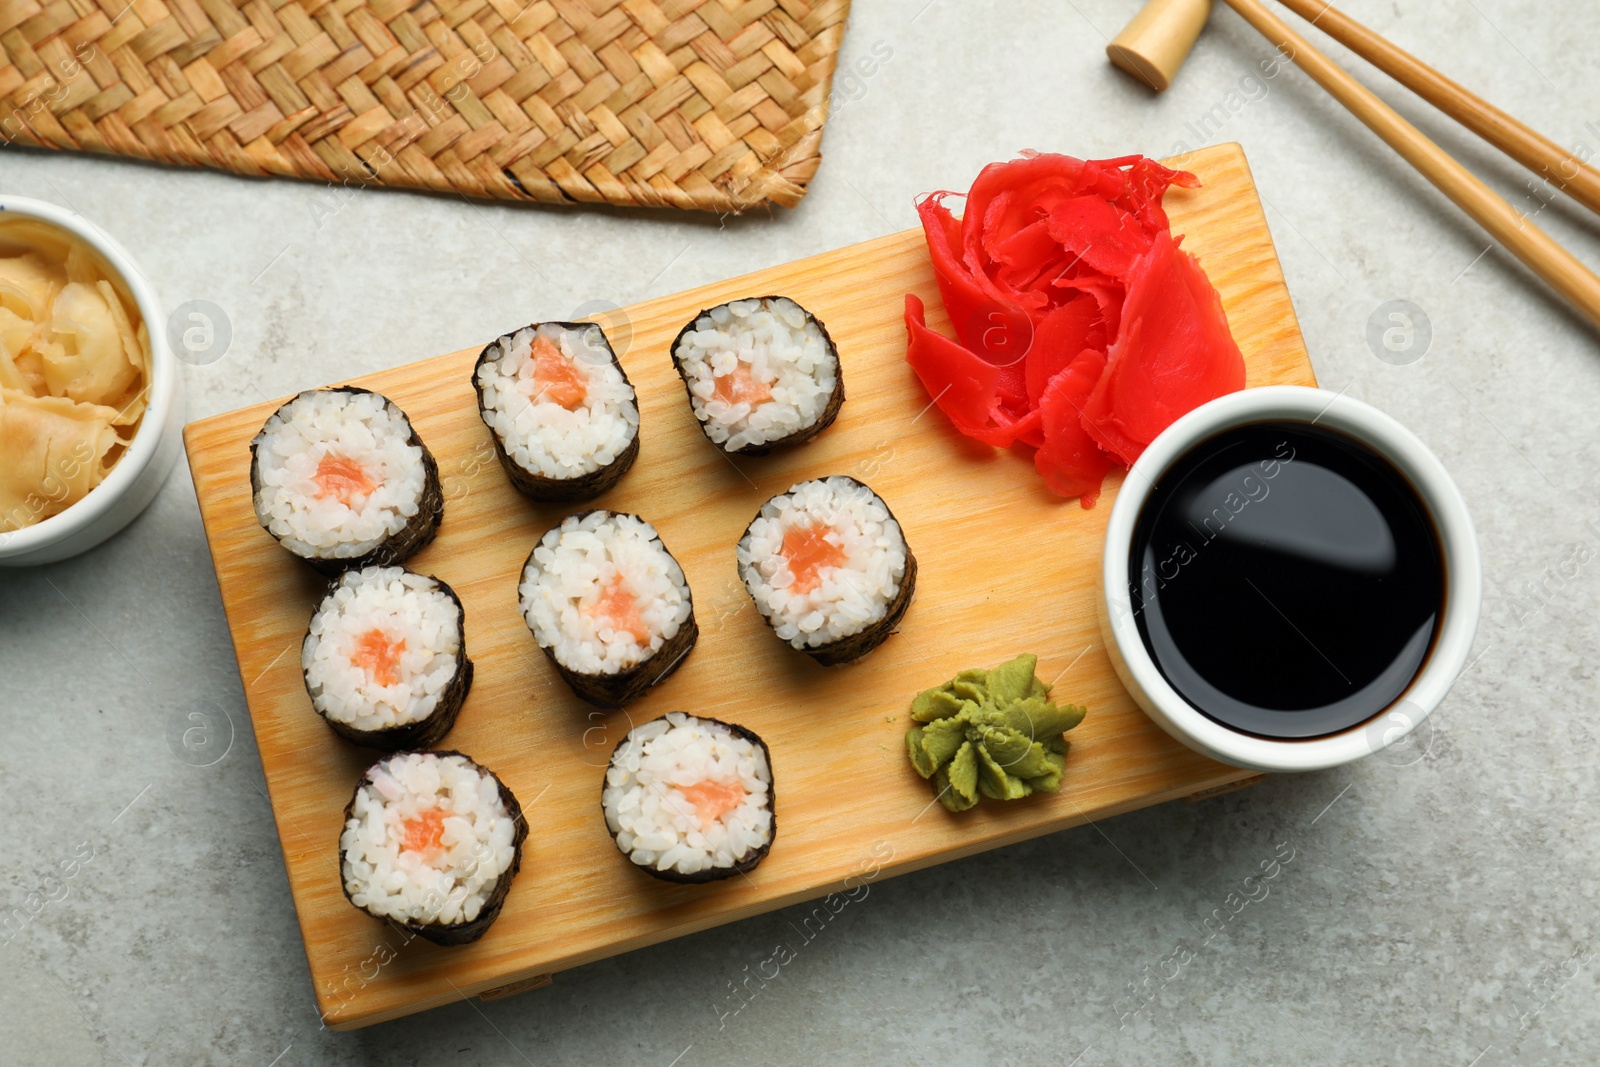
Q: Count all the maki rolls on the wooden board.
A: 8